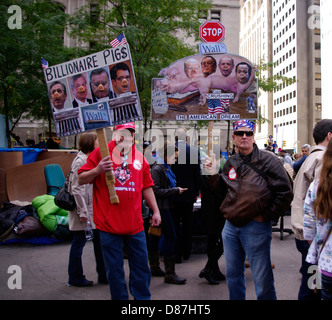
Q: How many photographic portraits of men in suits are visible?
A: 4